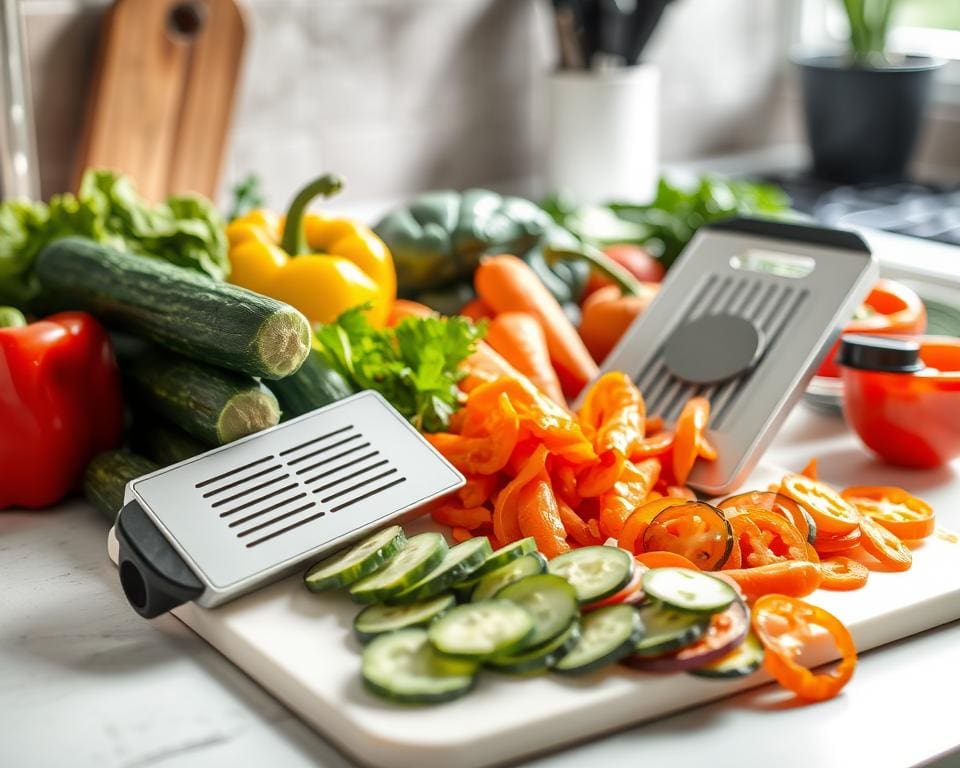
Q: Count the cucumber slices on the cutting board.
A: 15